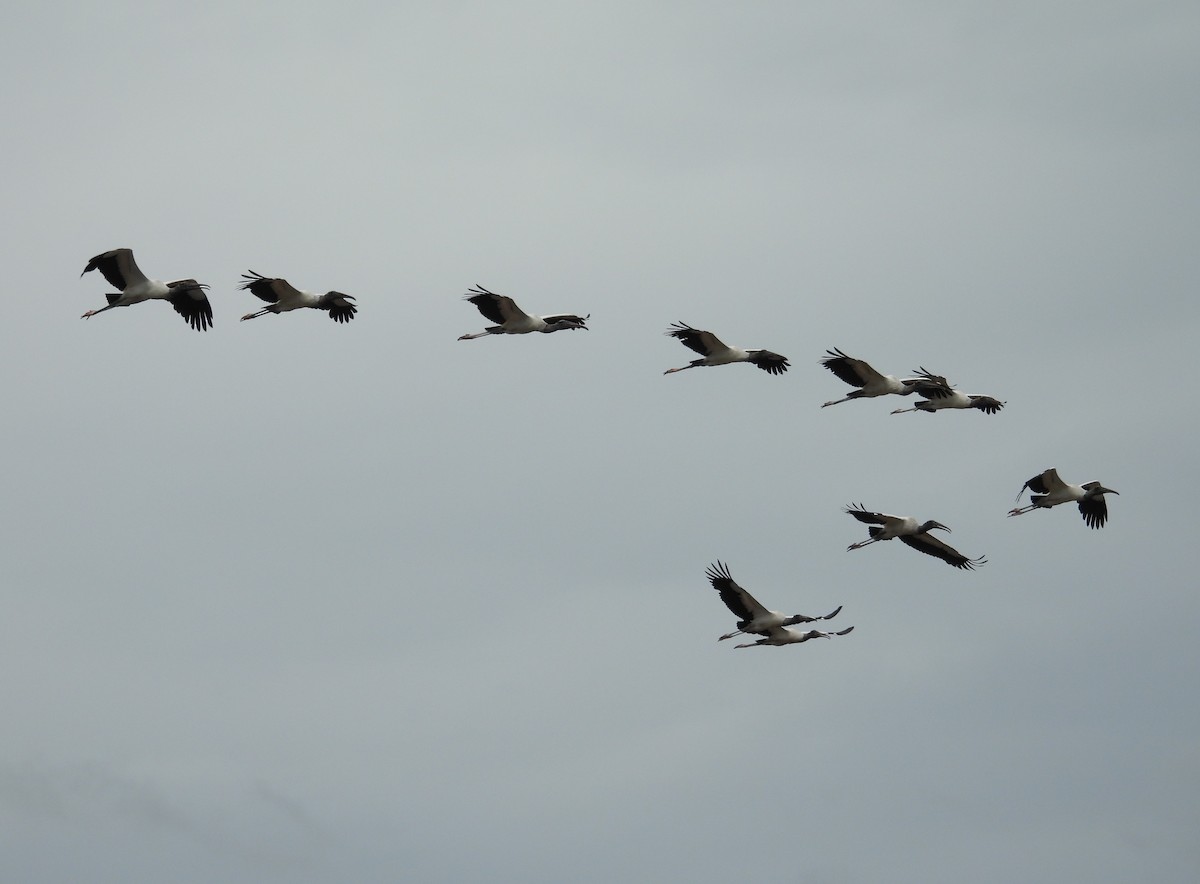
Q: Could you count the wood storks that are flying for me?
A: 10